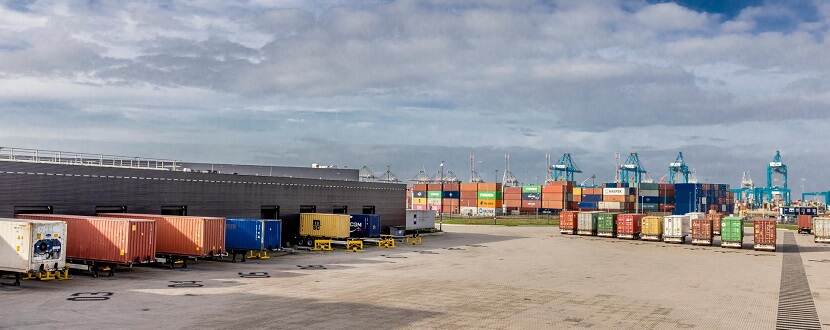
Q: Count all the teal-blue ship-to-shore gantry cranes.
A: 4